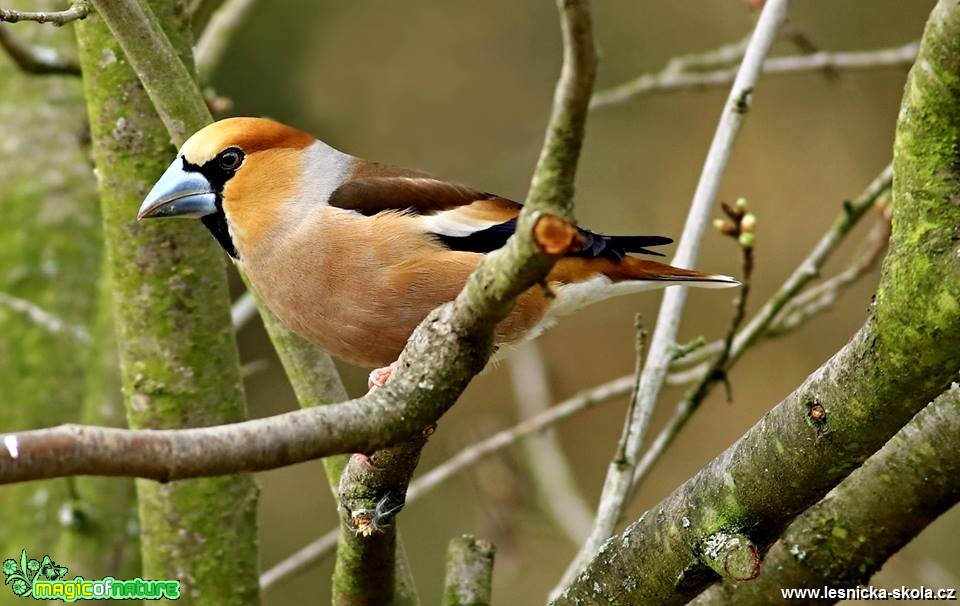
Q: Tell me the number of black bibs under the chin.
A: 1